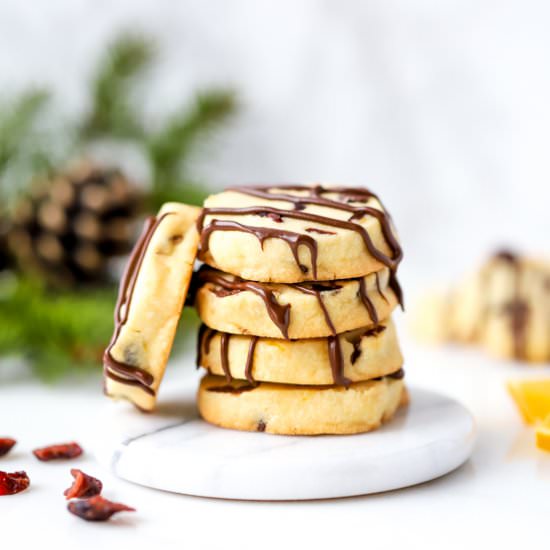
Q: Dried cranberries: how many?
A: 5